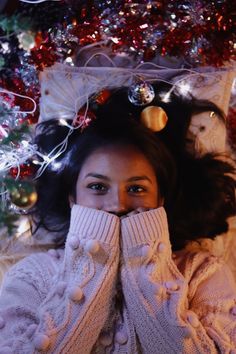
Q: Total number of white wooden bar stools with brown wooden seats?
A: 0